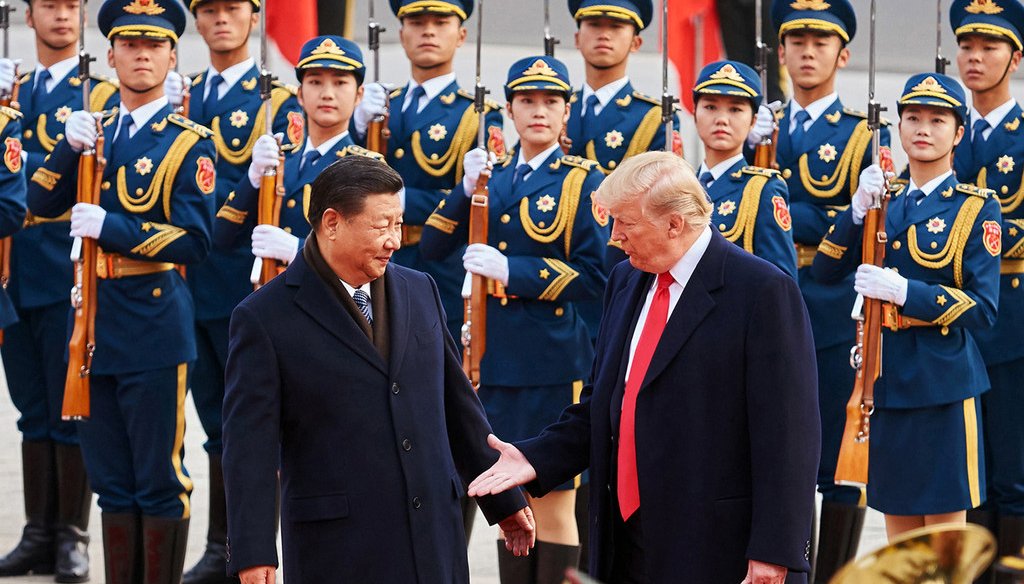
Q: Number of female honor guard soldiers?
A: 4